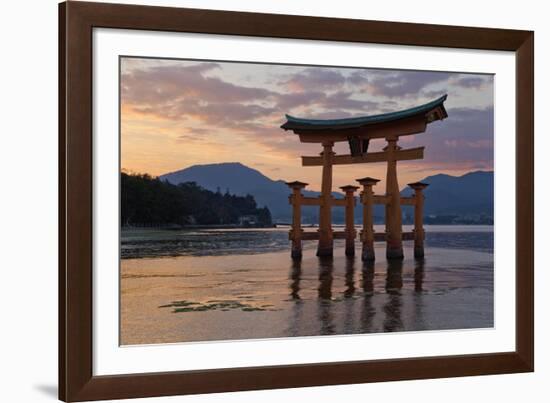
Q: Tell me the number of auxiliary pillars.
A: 4